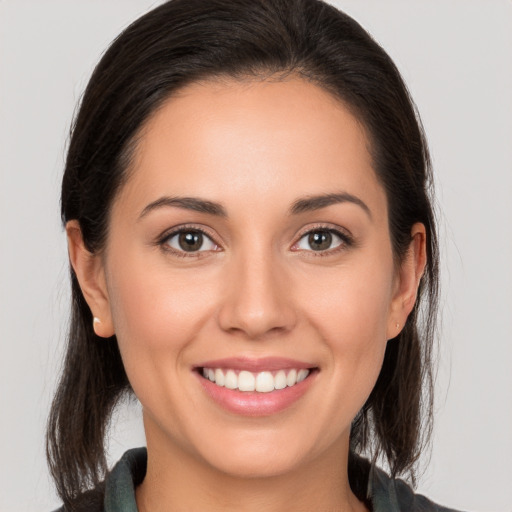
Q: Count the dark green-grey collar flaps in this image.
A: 2